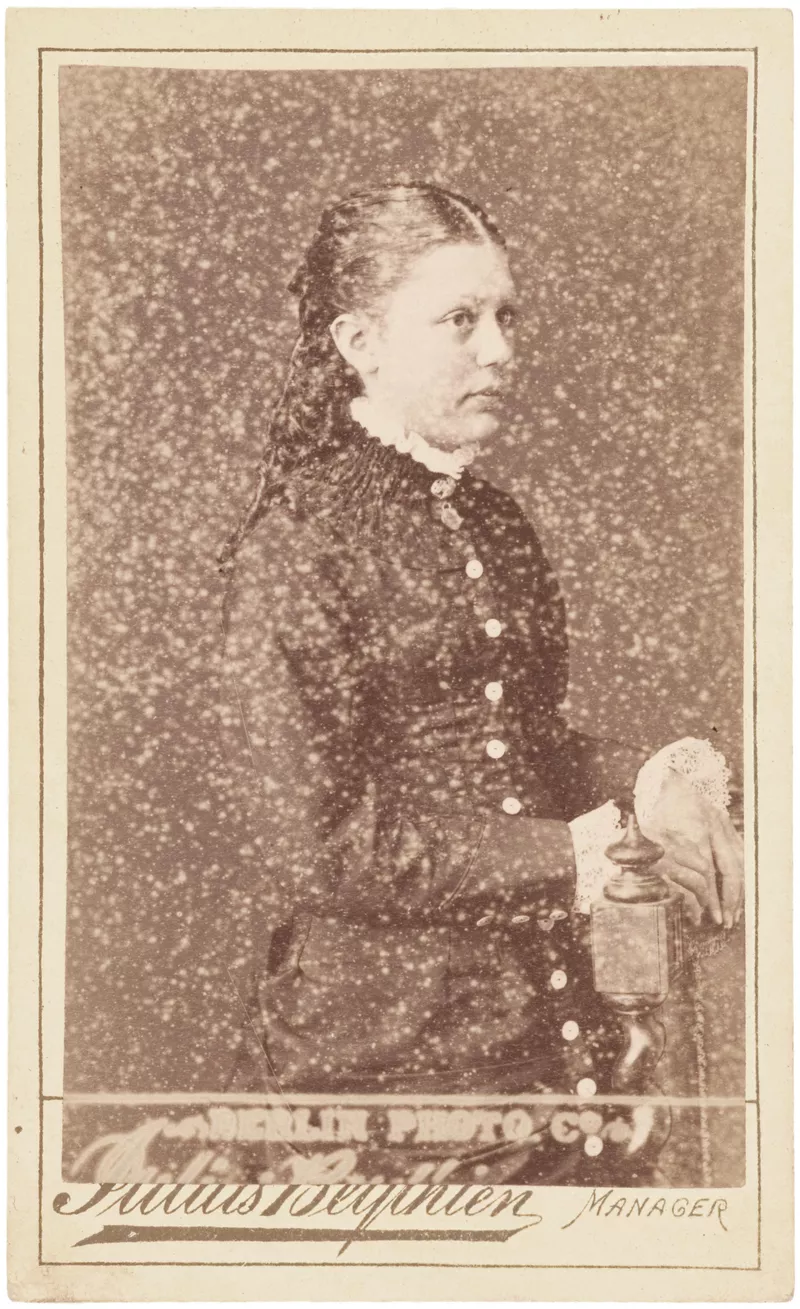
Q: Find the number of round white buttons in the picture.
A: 9